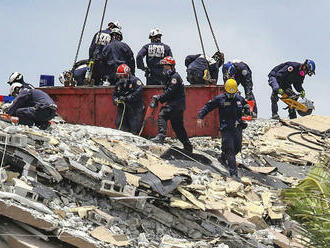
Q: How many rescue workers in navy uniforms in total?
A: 12